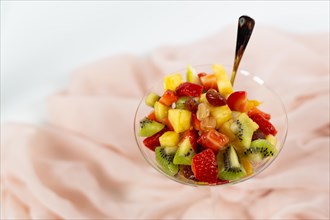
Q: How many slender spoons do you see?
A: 1